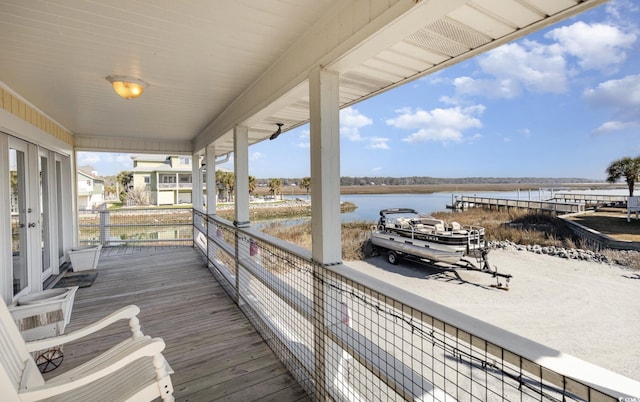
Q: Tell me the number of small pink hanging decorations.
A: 3